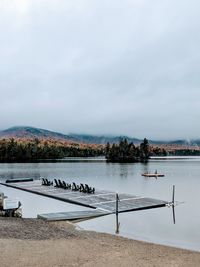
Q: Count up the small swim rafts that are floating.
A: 1